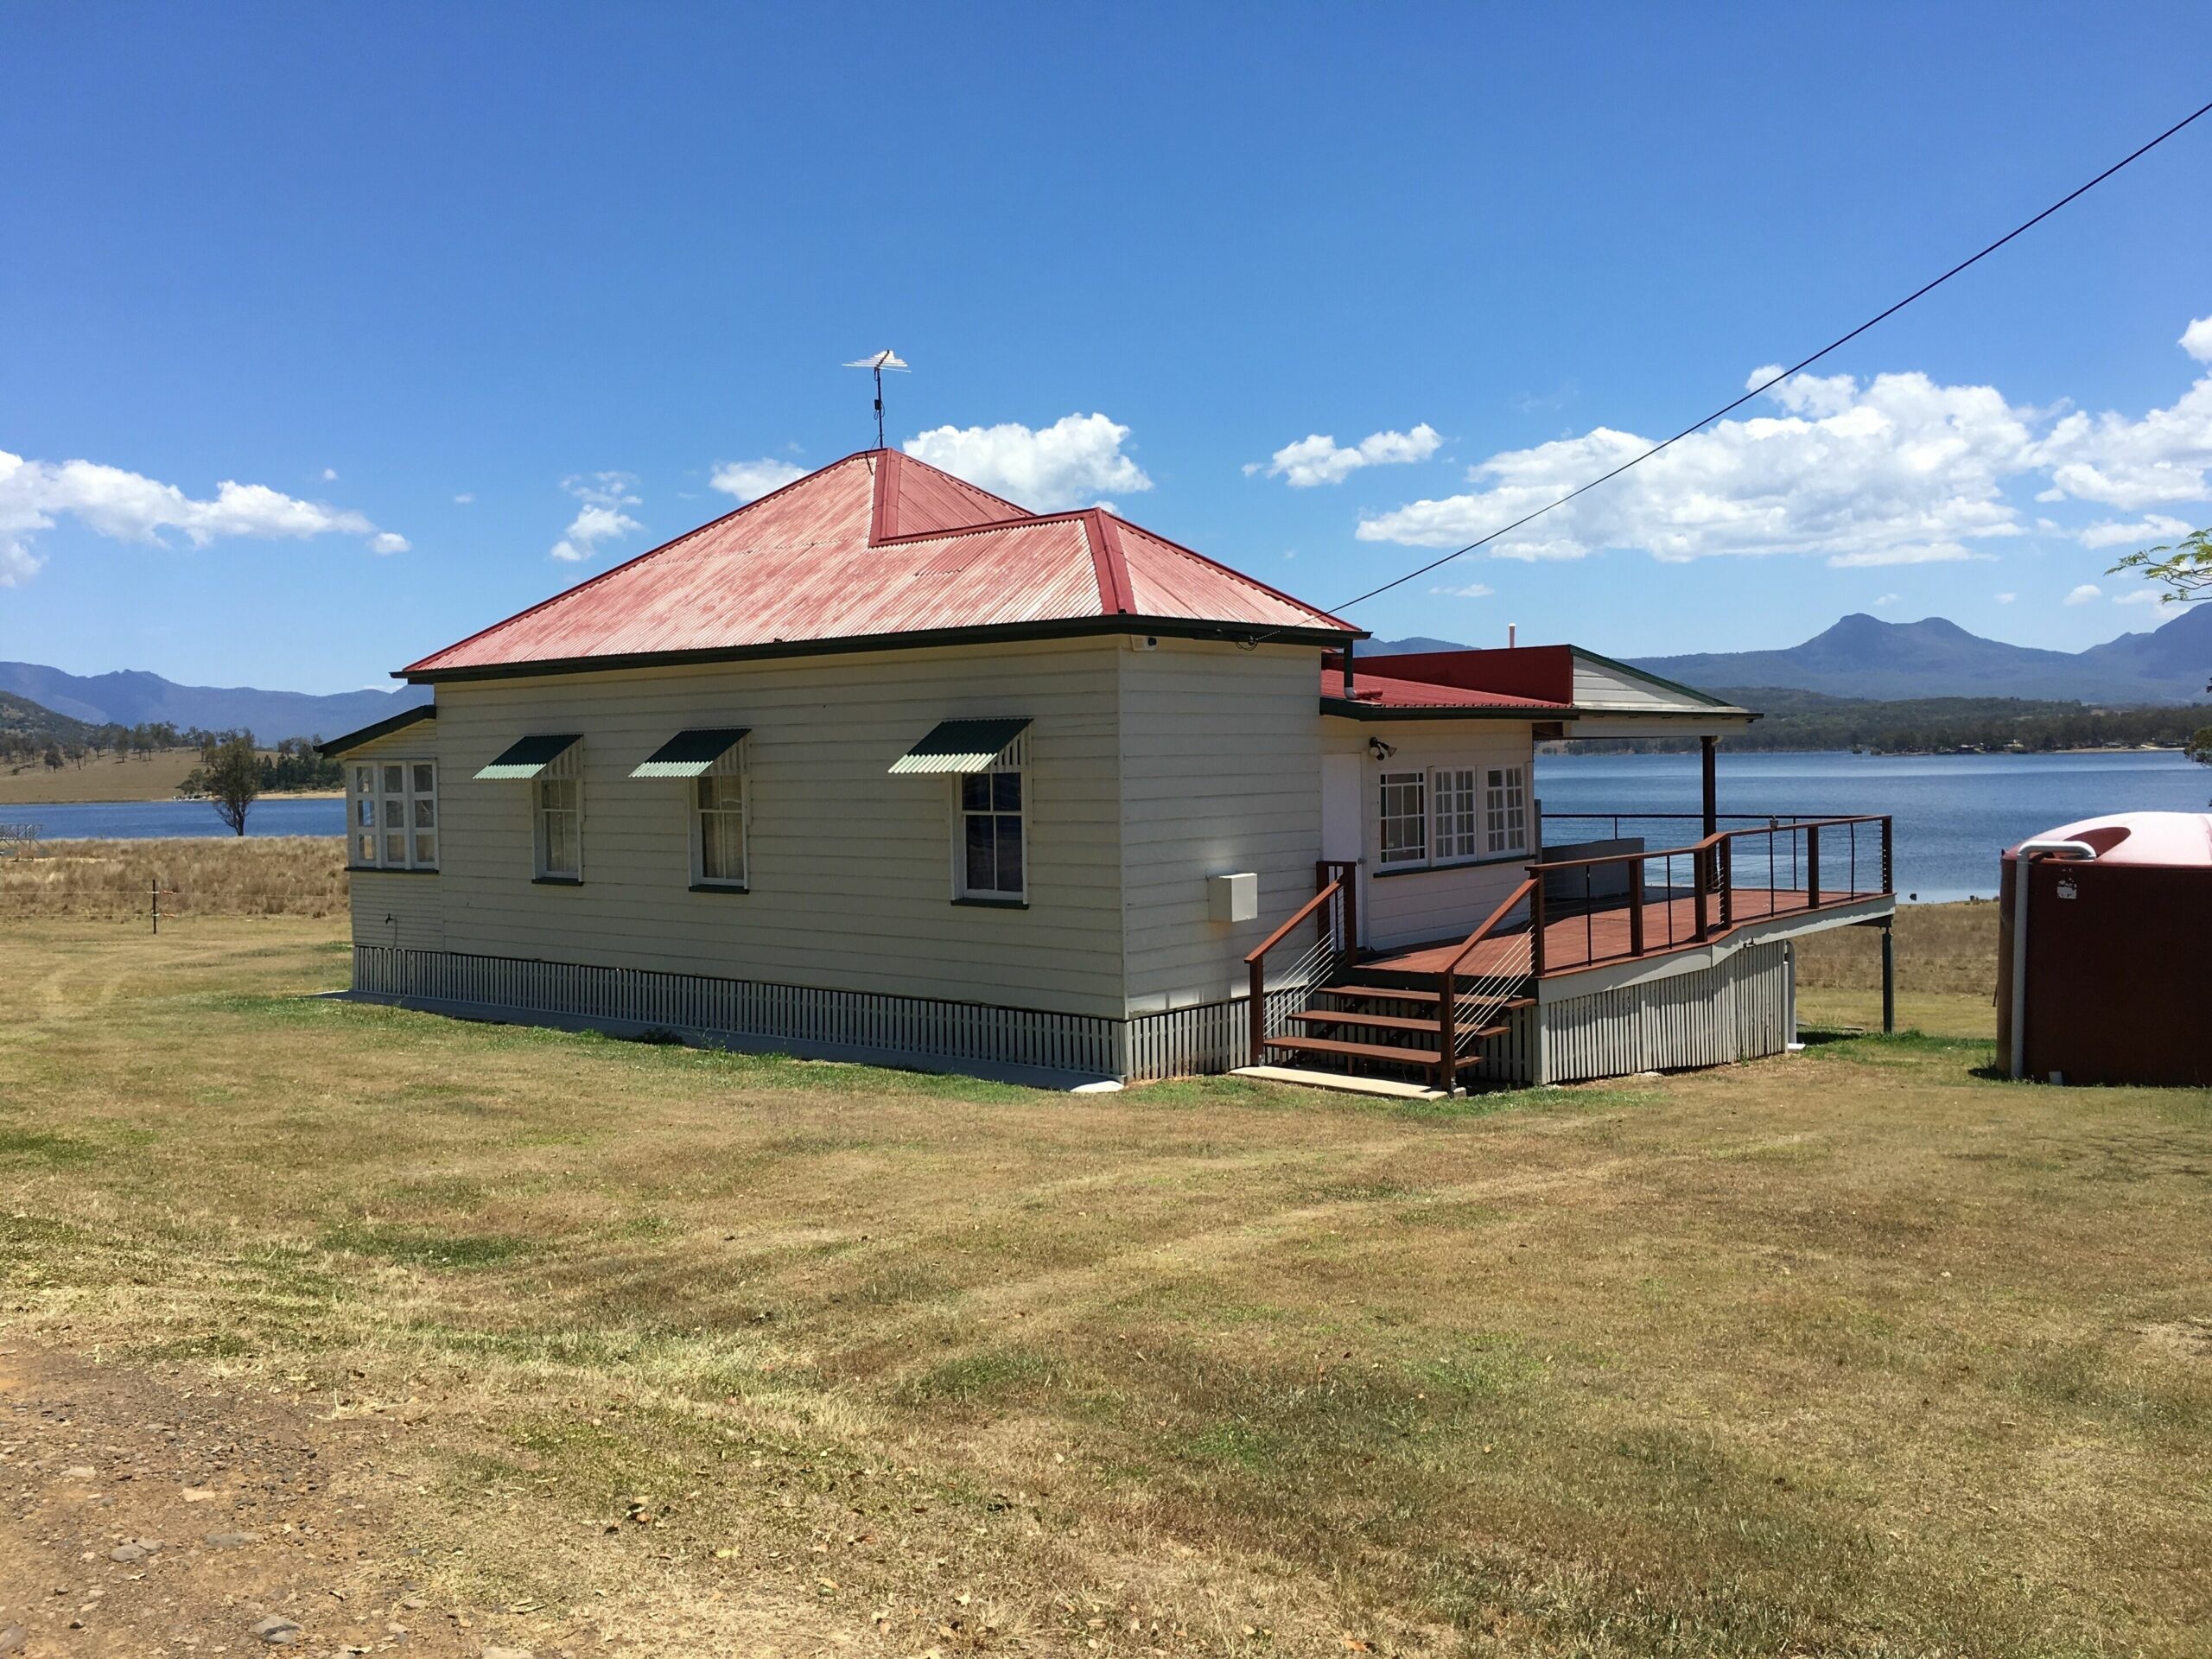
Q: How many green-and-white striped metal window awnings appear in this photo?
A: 3